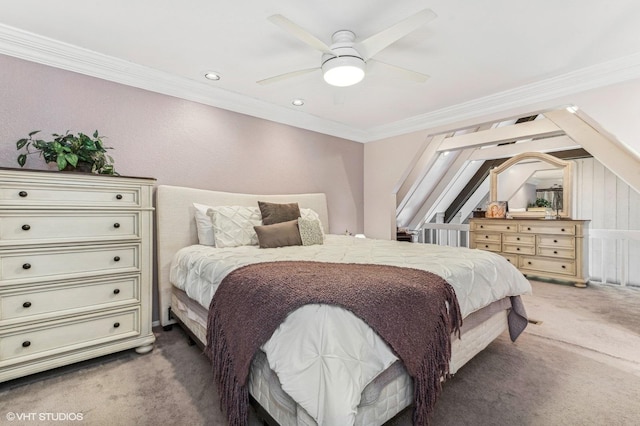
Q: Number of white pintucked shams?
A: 2